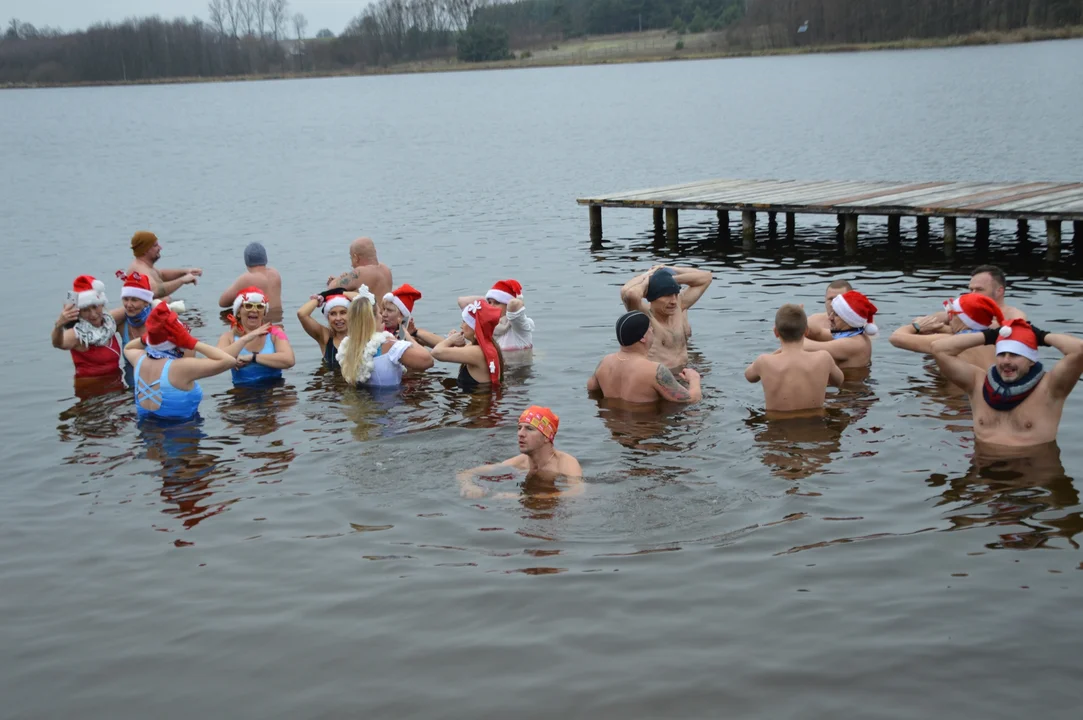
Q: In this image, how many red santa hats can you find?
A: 11